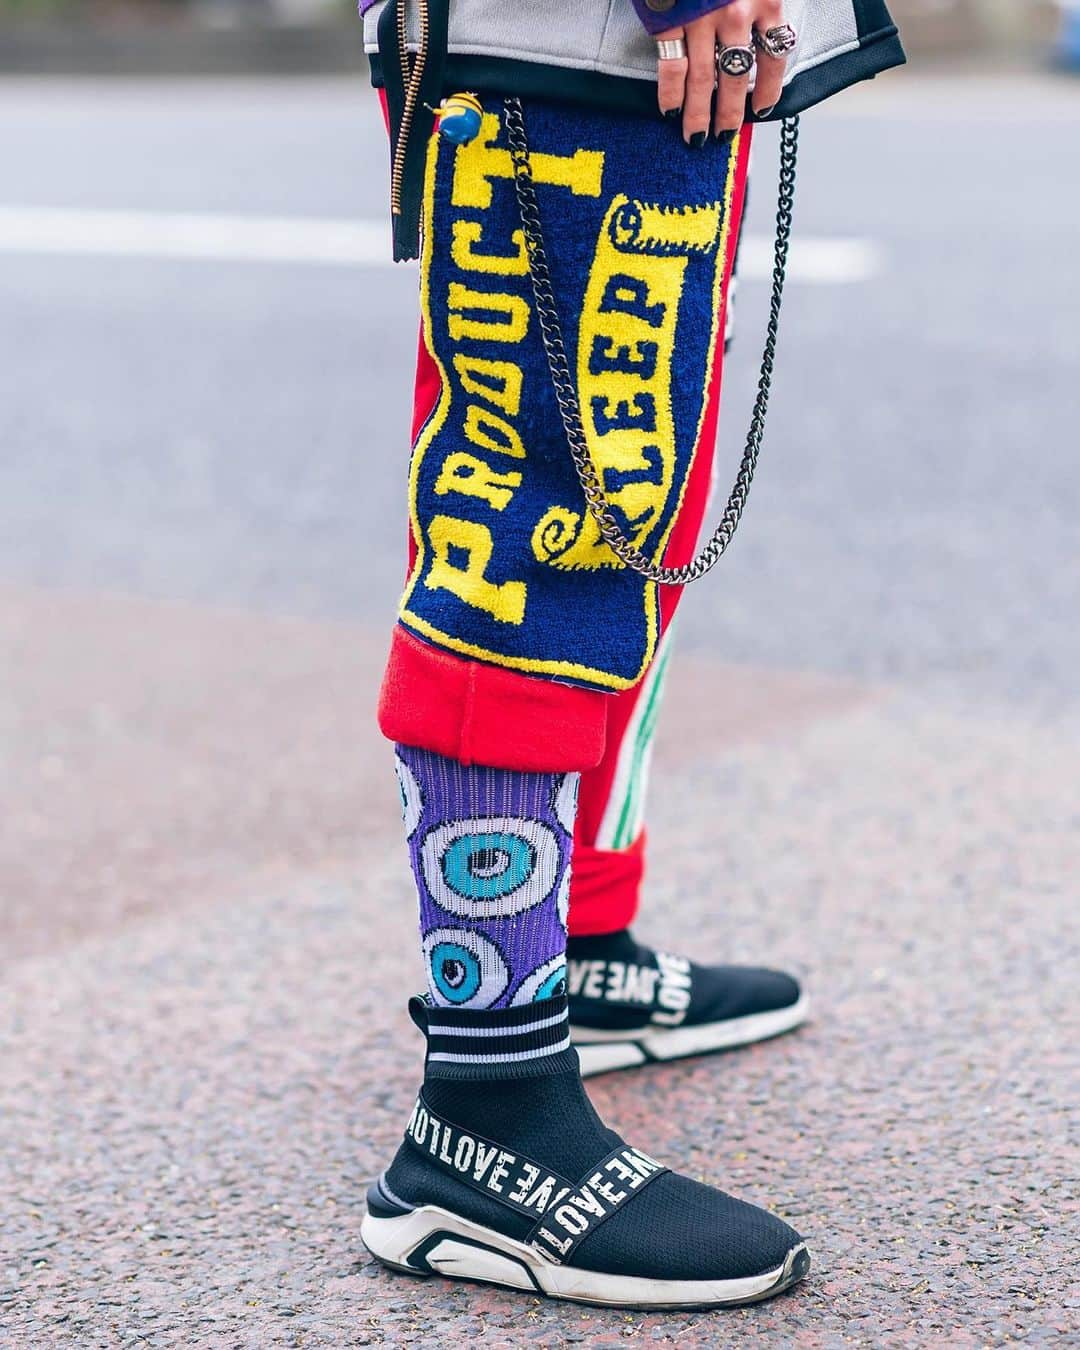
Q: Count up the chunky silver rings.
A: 3